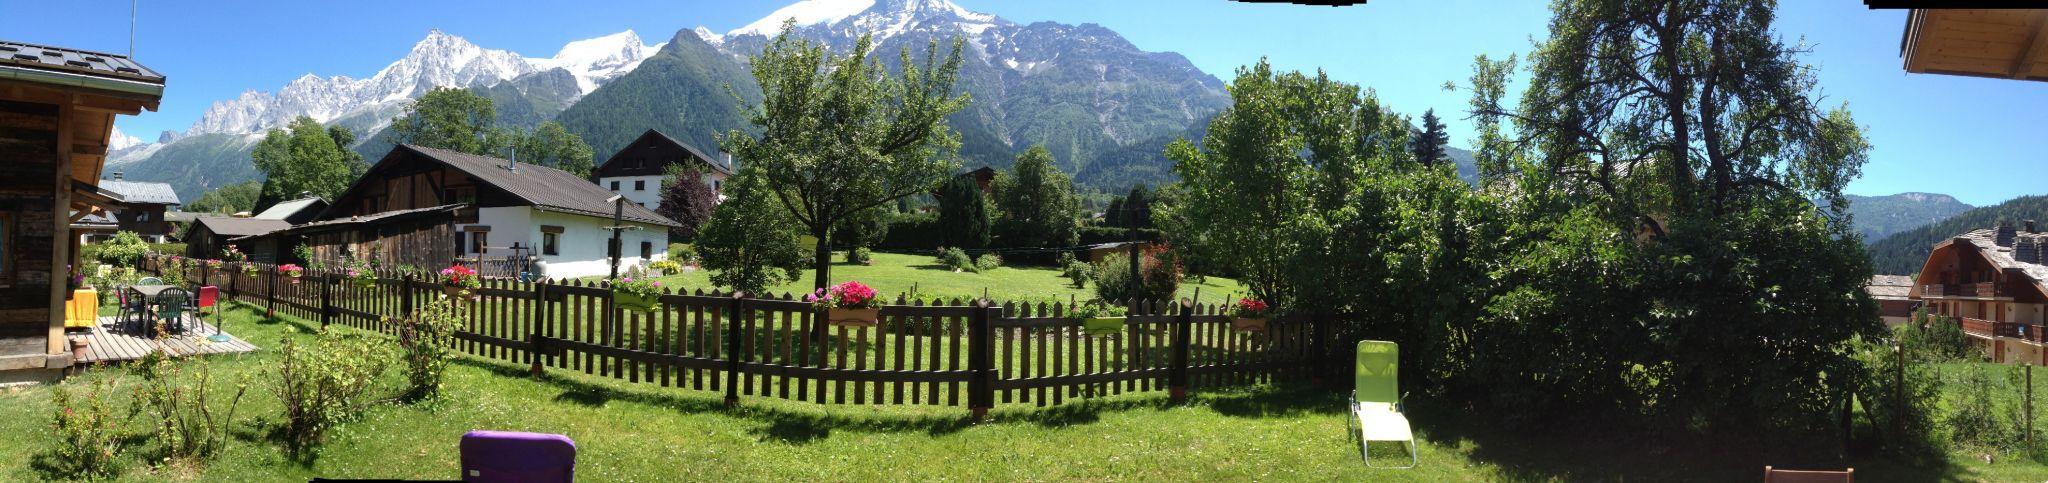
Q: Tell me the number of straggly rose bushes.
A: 4